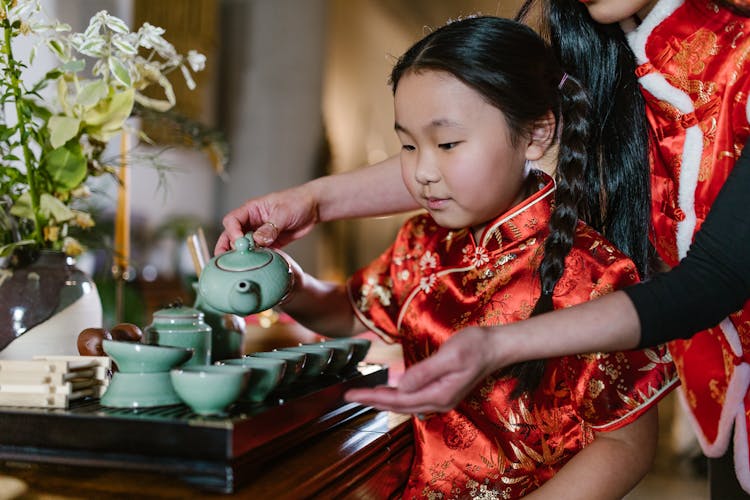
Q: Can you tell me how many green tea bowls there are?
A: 6